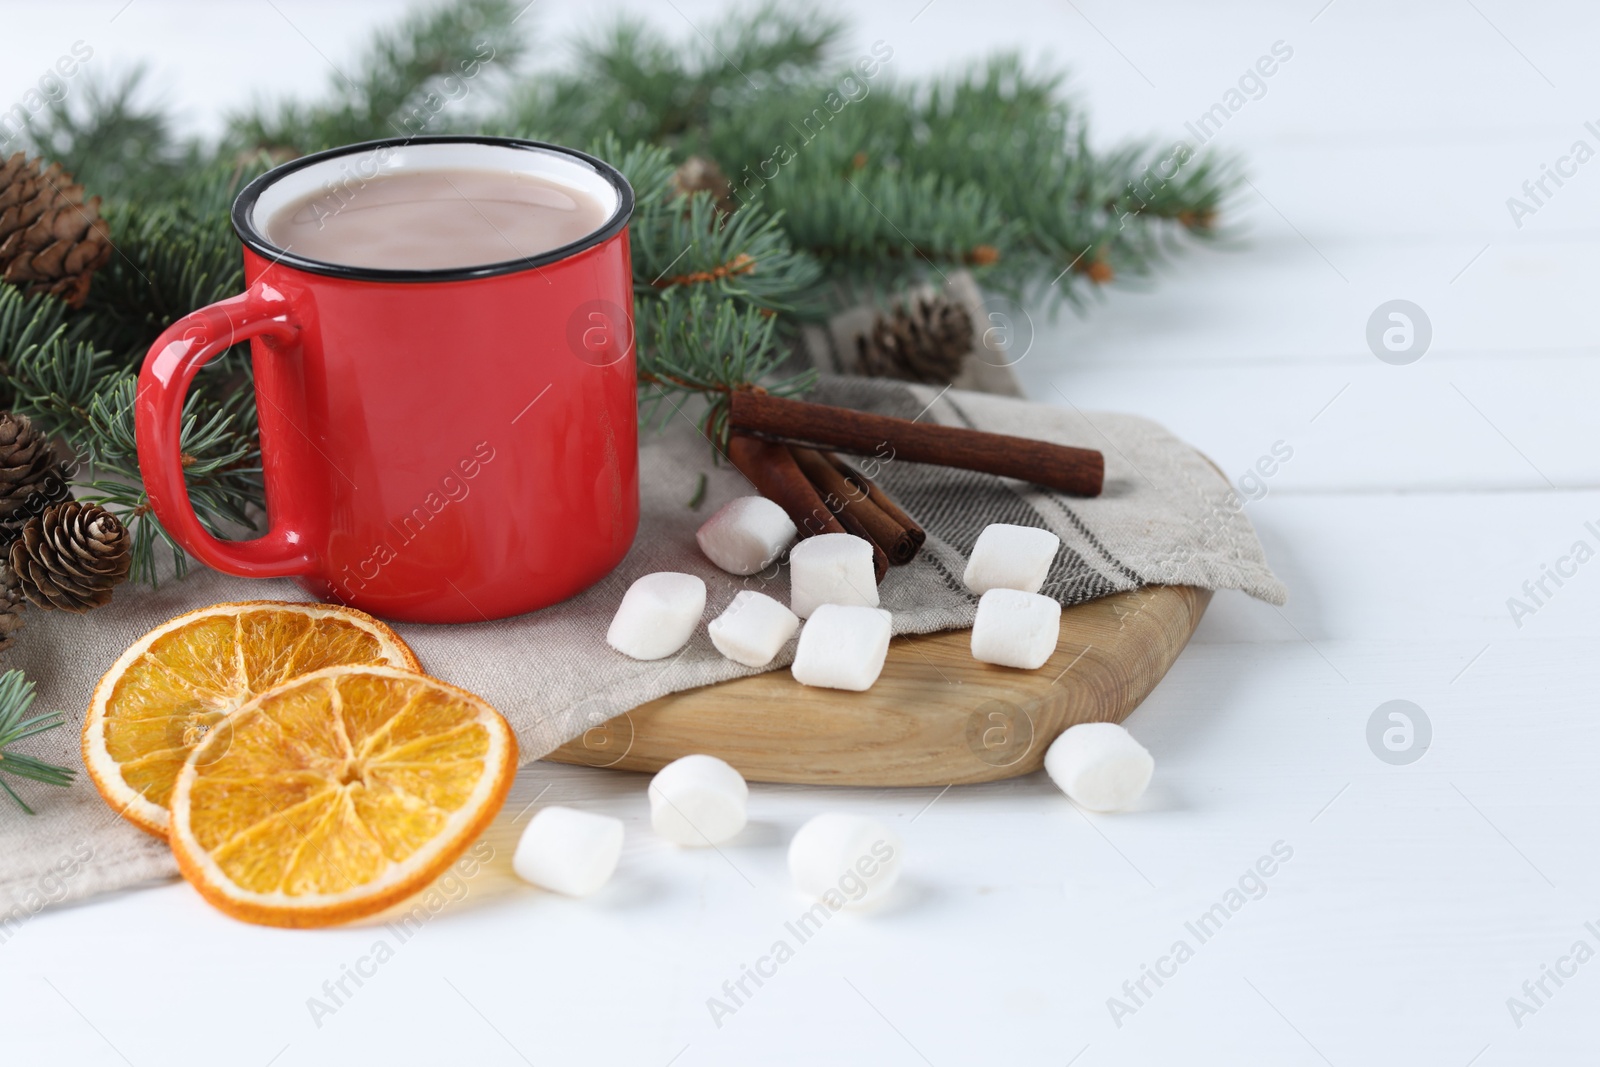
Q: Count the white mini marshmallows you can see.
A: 11